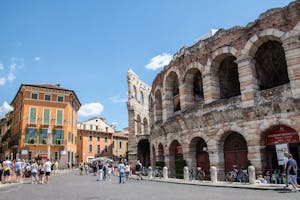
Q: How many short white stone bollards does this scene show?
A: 5